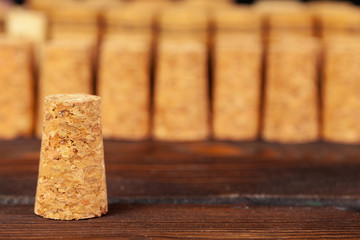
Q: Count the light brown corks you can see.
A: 8